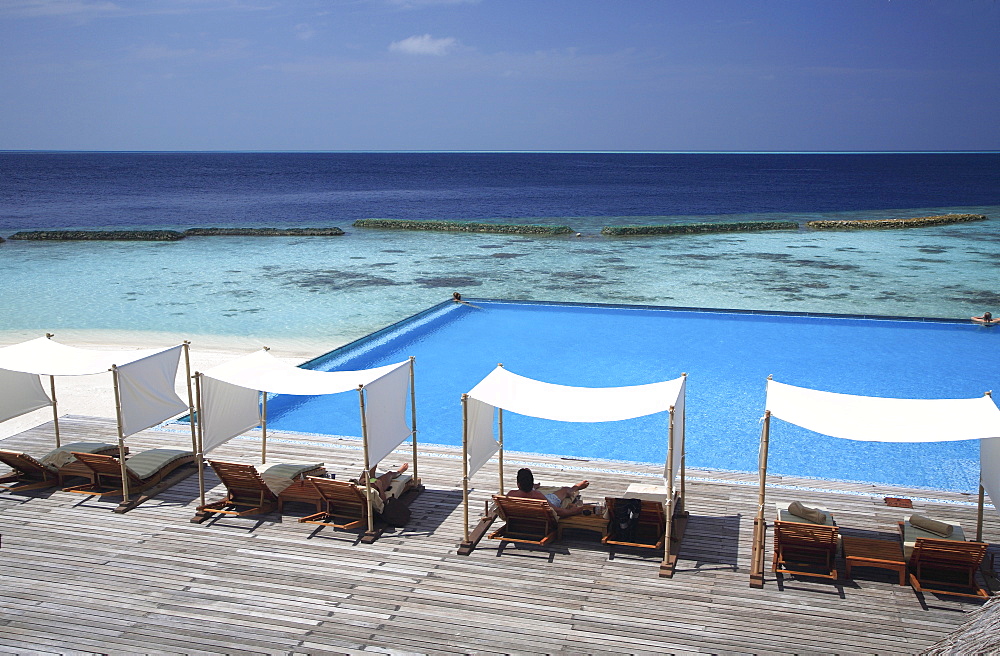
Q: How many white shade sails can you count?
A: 4